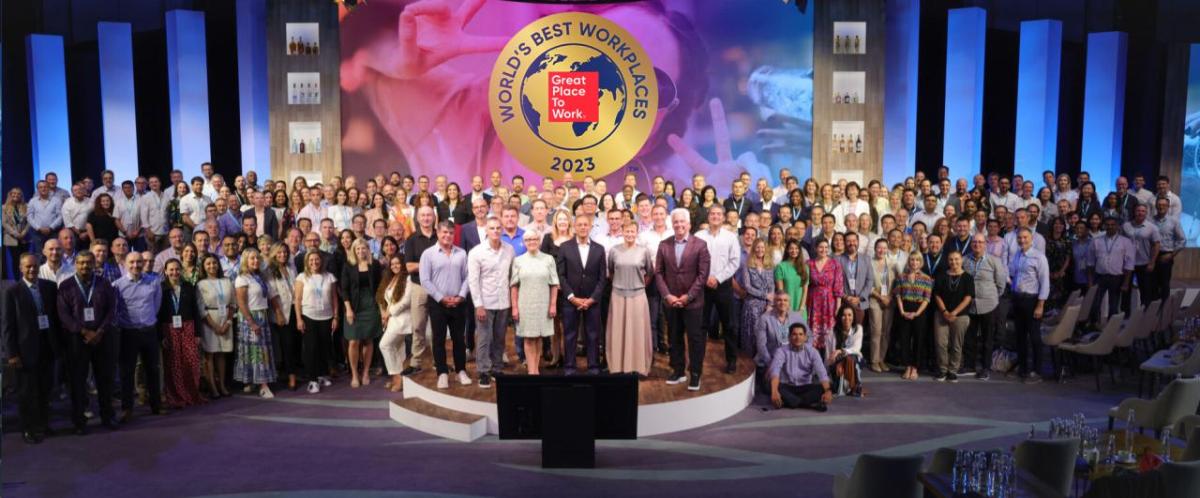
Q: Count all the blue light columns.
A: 8